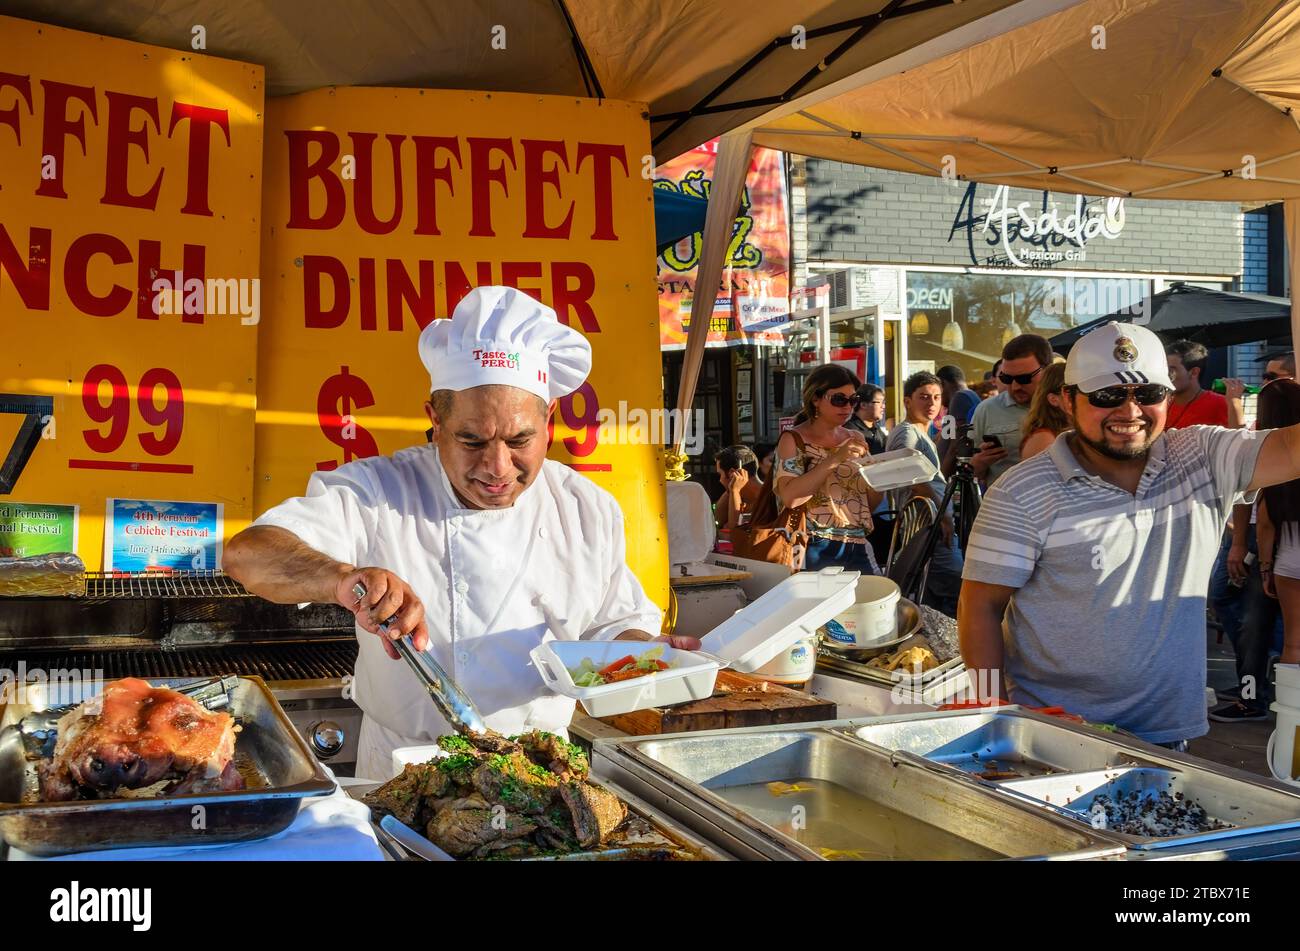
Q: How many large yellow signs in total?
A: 2